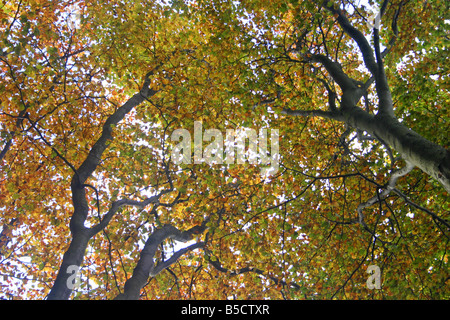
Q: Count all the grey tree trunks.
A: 3